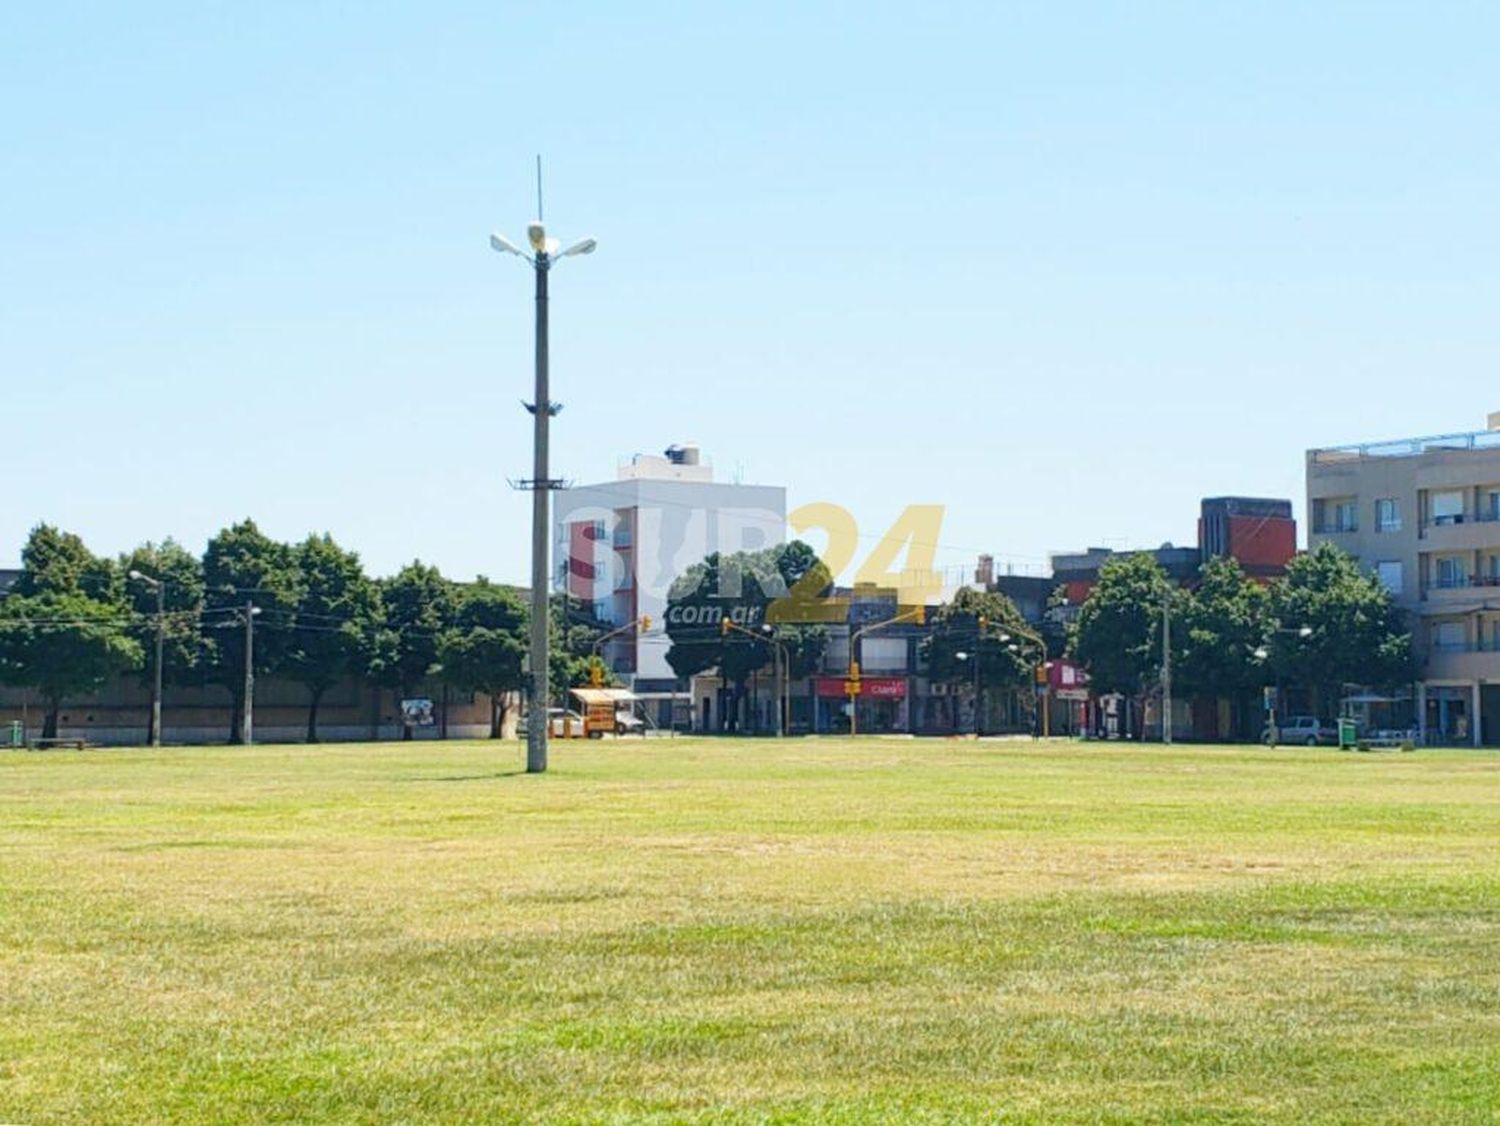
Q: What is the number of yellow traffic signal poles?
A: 4